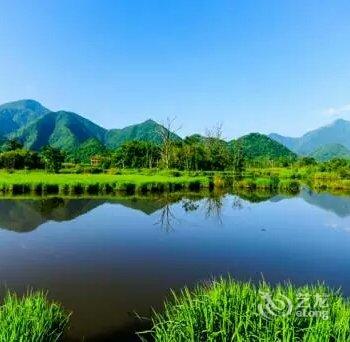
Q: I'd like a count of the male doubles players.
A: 0